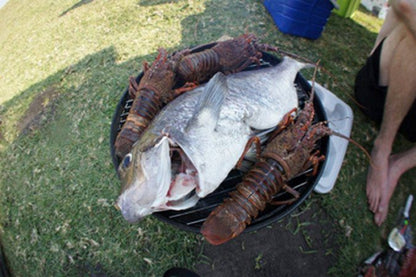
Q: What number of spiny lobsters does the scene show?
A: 3